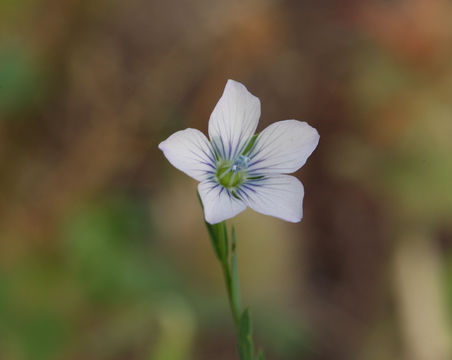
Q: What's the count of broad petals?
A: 5